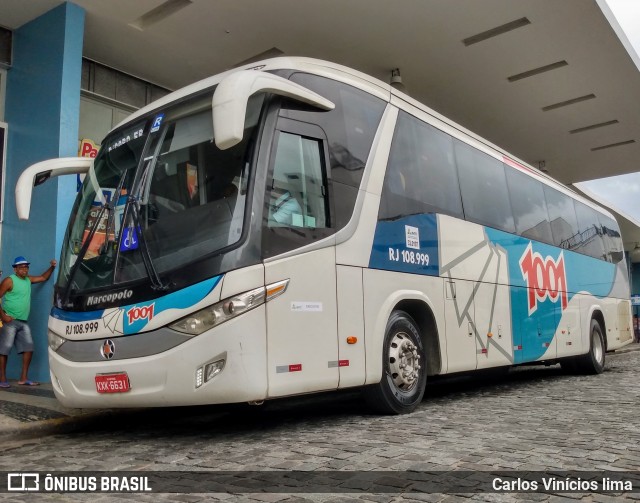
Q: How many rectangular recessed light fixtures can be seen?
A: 7